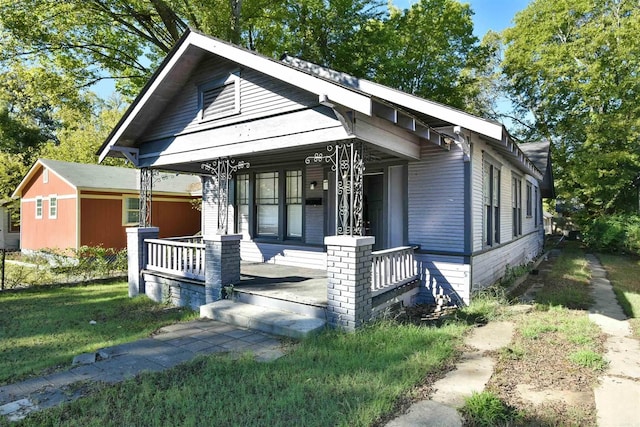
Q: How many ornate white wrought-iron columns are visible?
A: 3